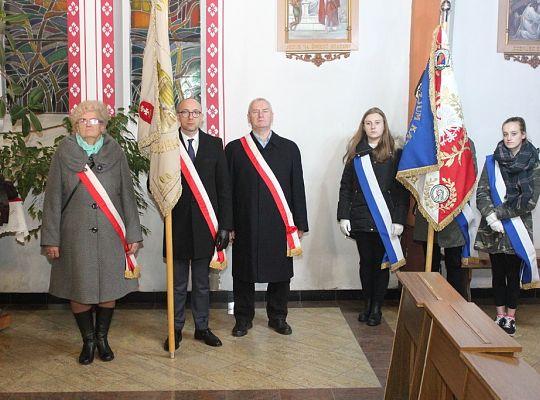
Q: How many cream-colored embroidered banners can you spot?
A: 1